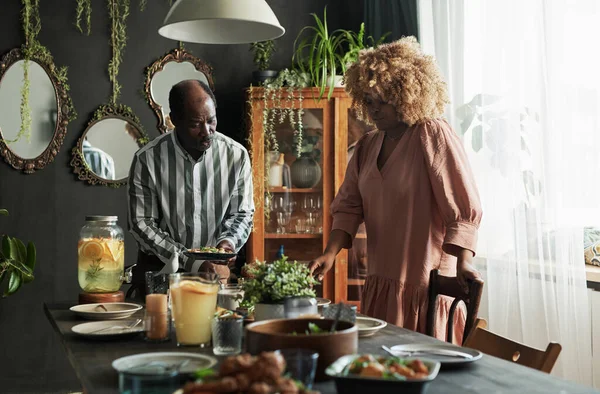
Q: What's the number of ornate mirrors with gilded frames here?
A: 3